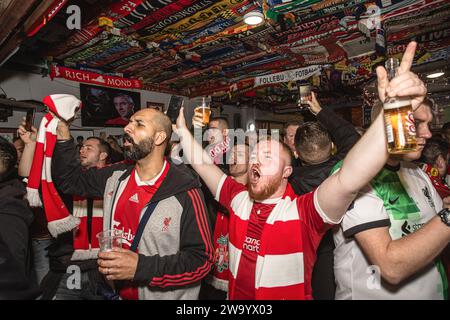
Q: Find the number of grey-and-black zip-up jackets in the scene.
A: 1